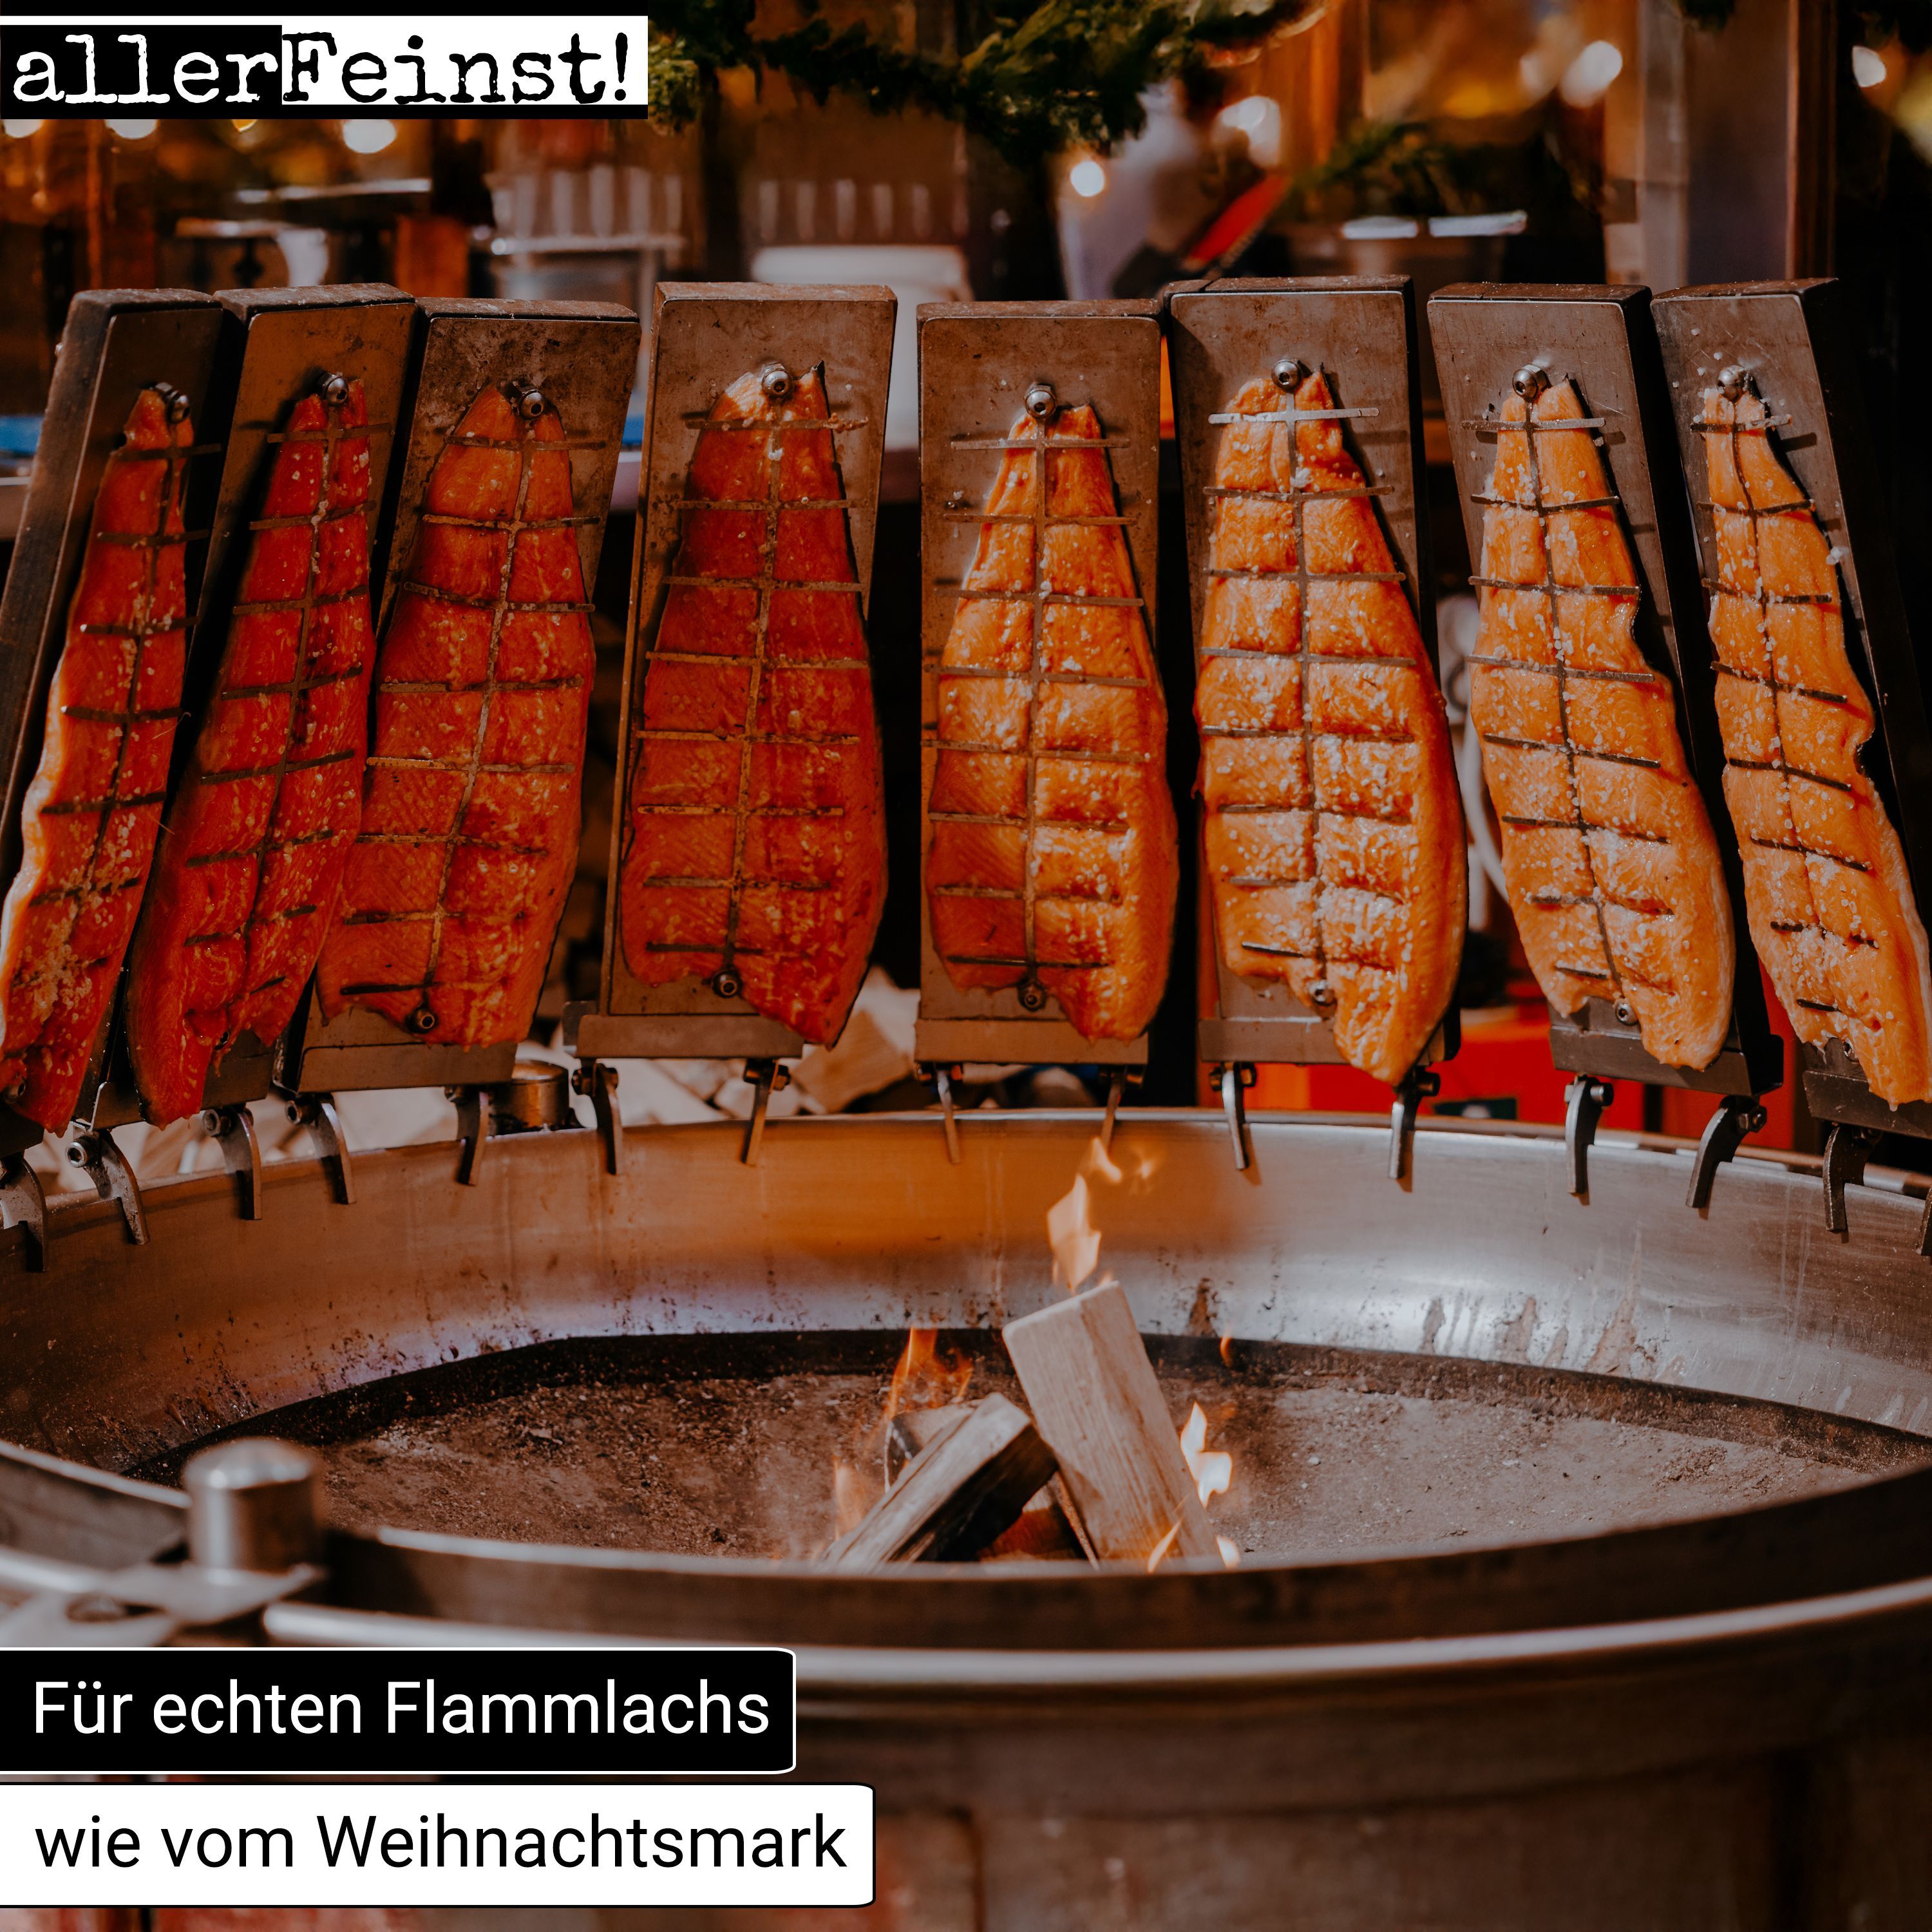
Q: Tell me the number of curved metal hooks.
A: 15